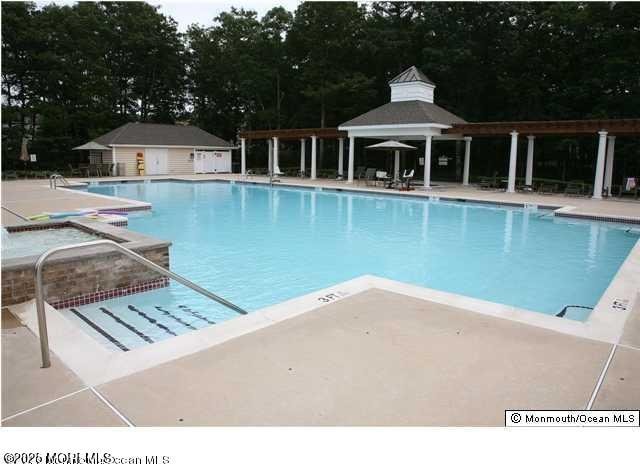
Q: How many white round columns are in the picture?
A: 14